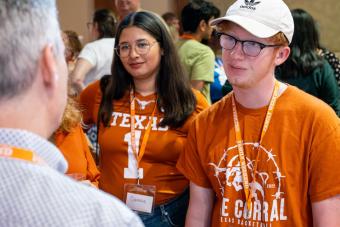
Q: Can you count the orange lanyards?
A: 3